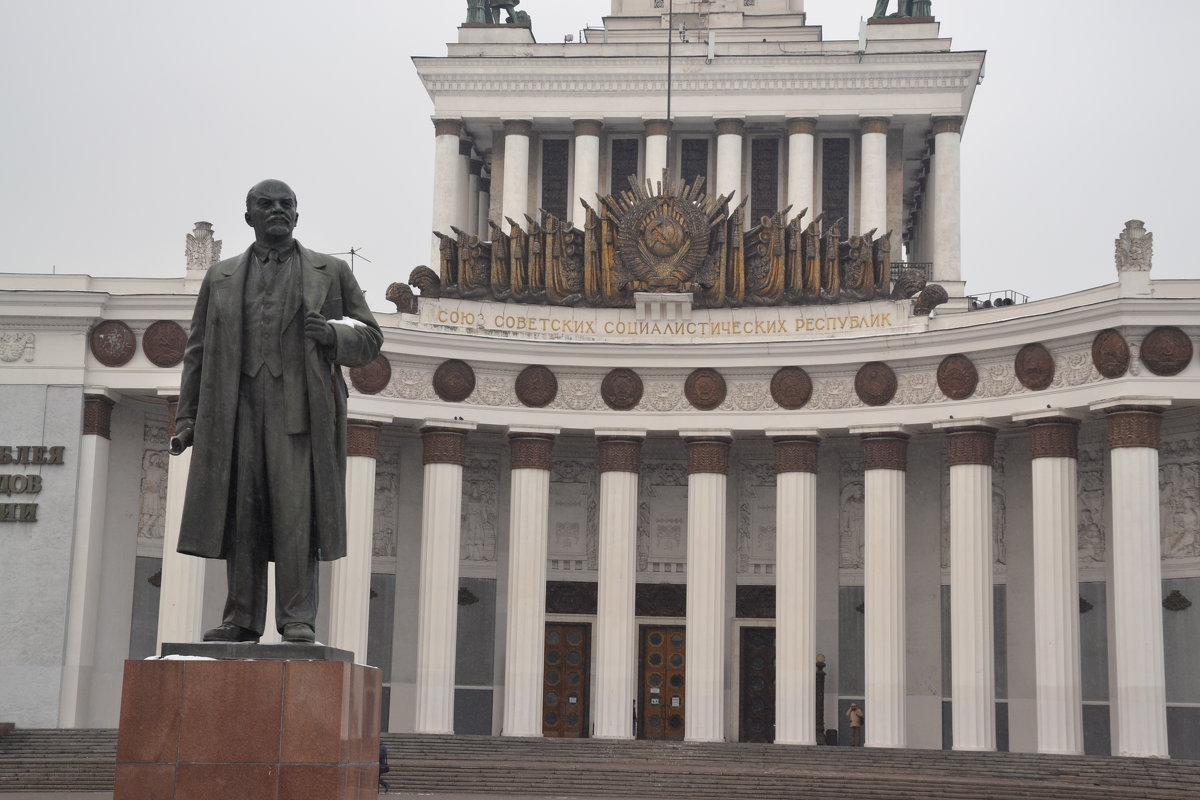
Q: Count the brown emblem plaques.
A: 13